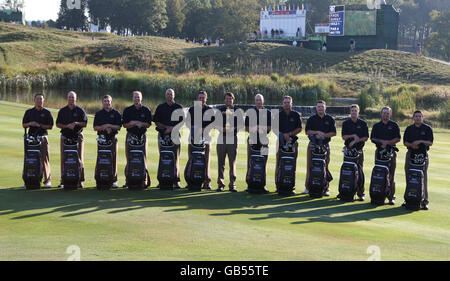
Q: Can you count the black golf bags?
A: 12